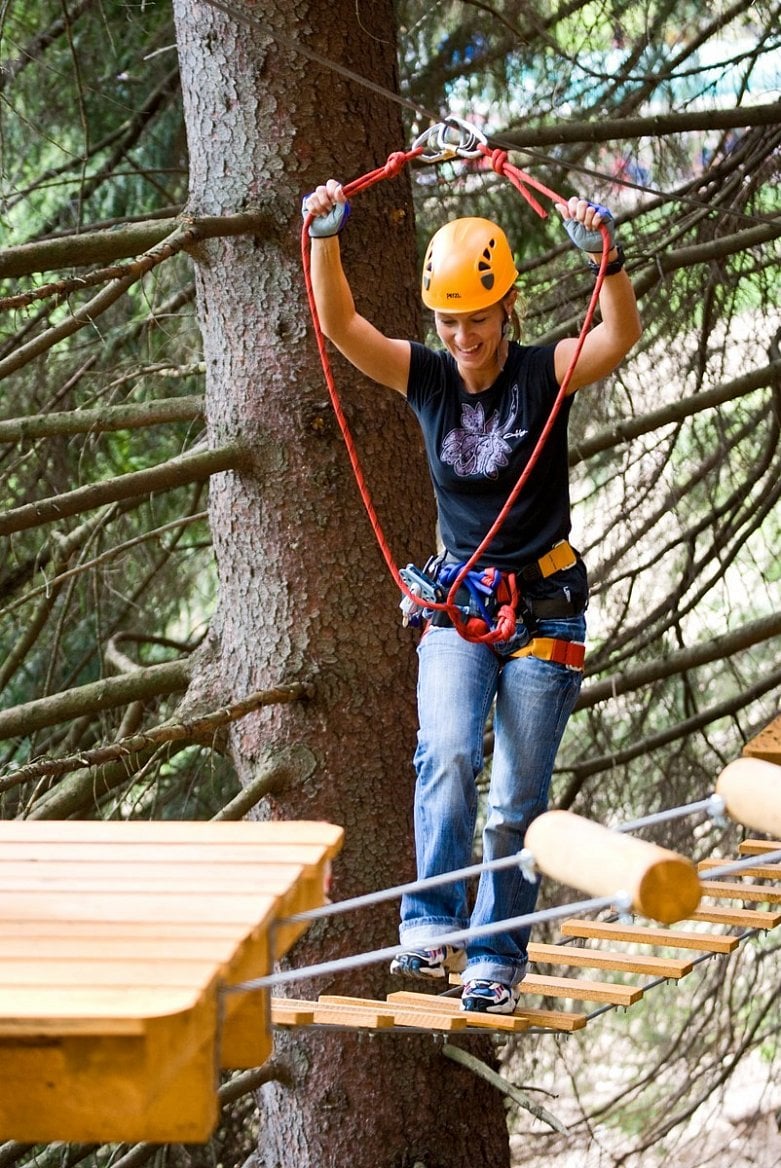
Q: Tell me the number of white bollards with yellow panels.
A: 0